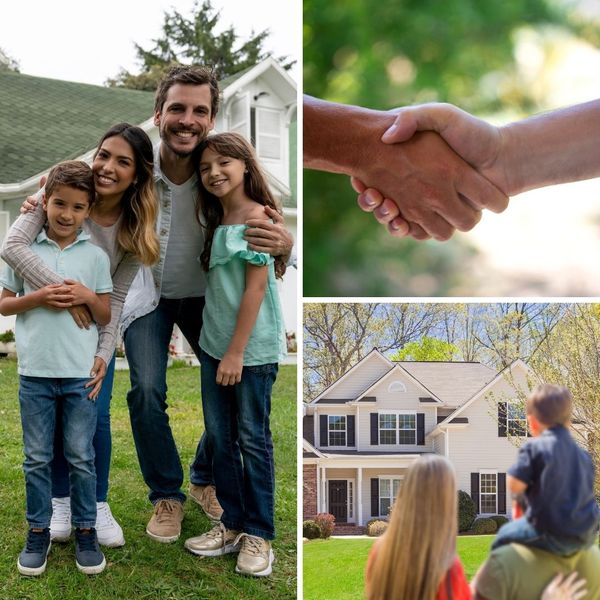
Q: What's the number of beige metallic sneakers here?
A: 2